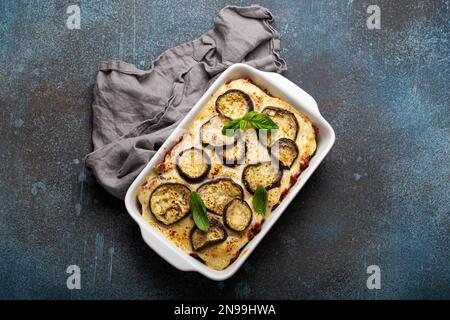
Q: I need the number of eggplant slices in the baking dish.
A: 11